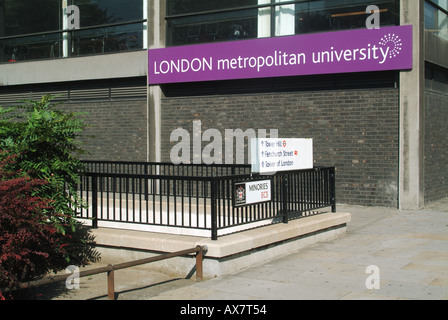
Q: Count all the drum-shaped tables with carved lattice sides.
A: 0